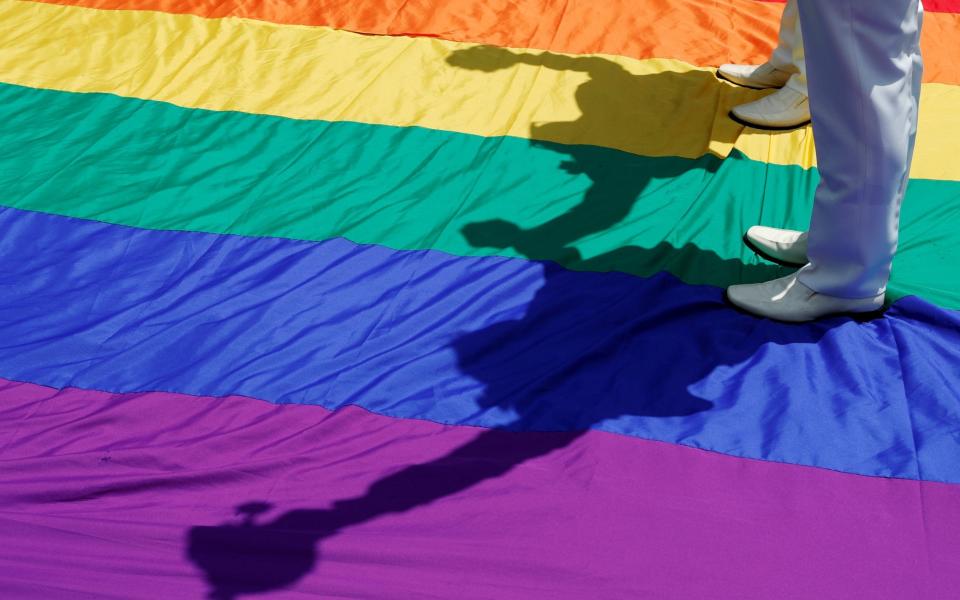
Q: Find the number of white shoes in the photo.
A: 4